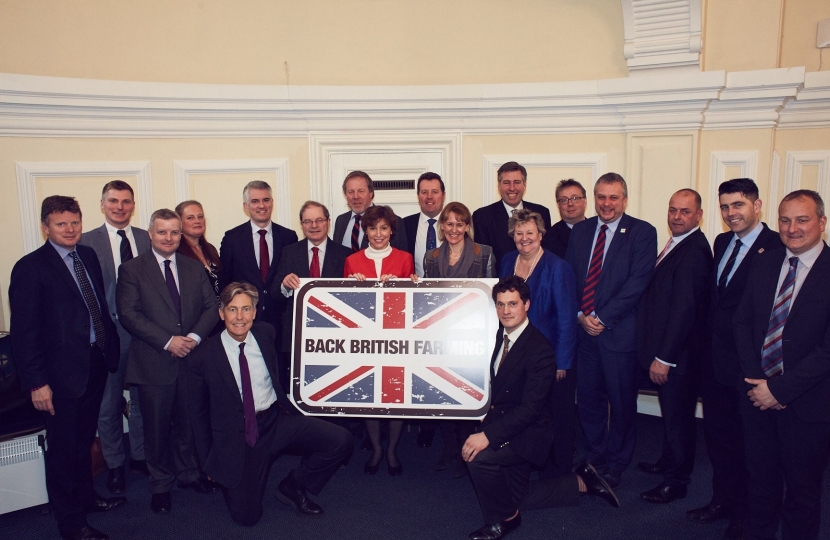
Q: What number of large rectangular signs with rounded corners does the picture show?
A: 1